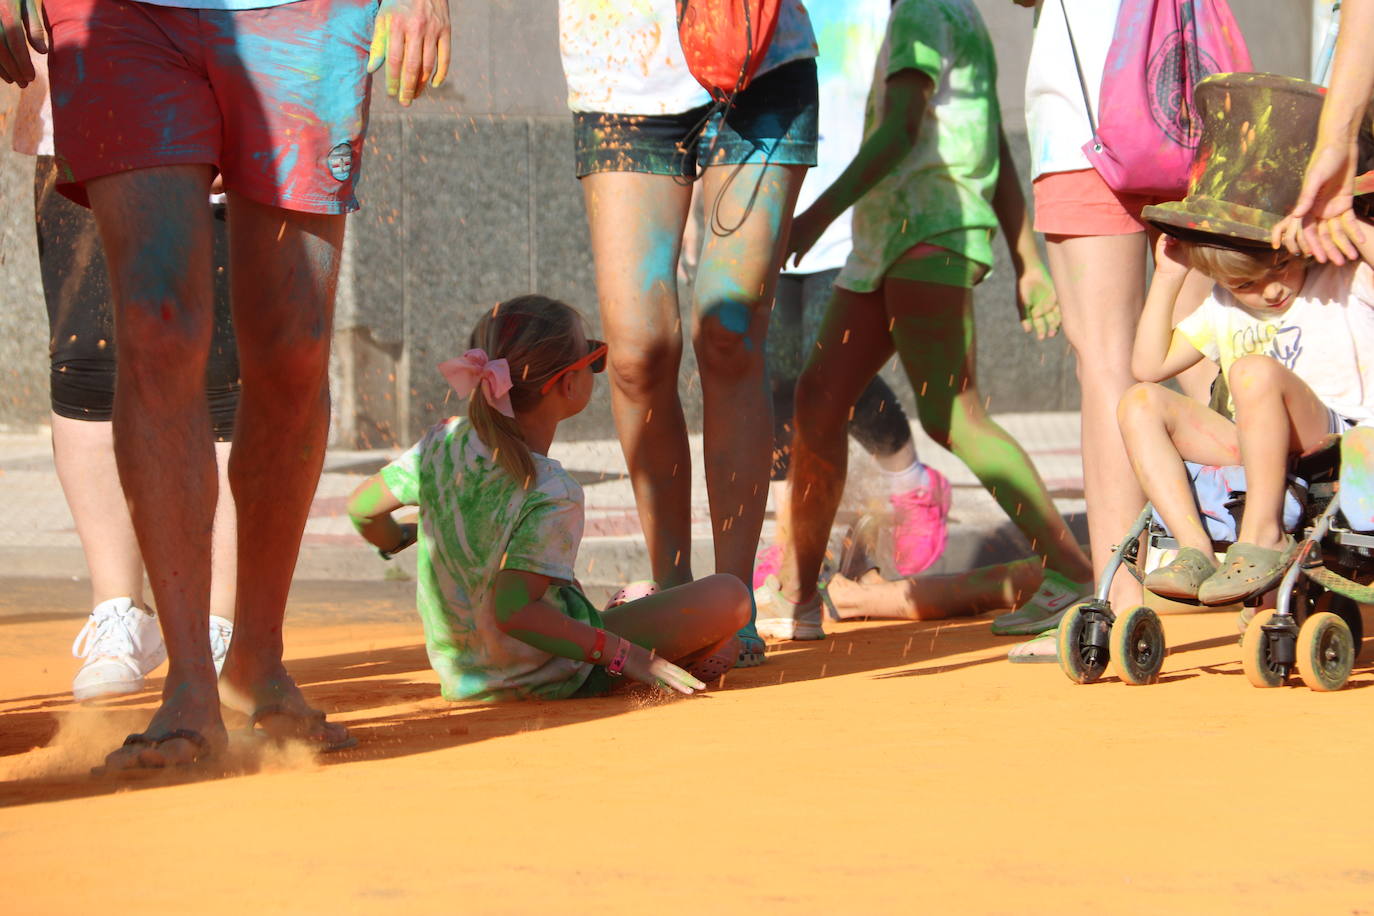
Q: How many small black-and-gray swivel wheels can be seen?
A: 4